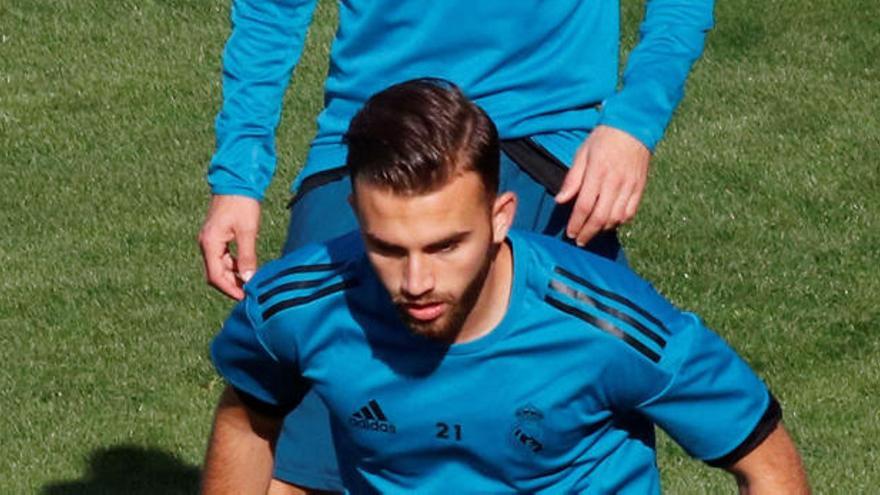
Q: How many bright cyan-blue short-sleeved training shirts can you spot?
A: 1